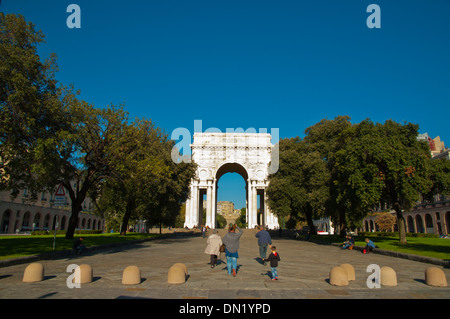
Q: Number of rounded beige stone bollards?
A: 9